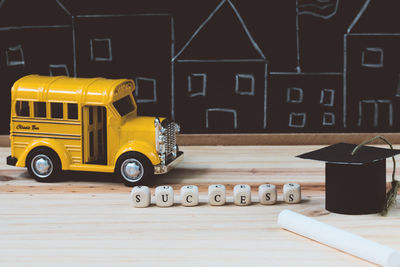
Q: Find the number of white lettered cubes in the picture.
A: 7